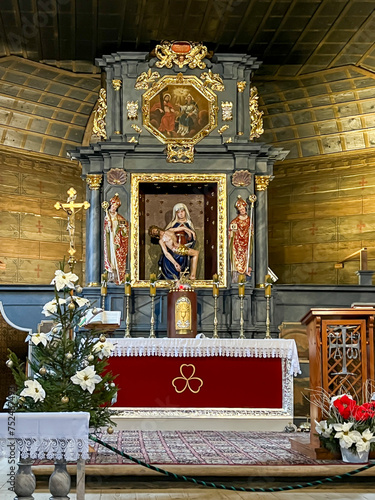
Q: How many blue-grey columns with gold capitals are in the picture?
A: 4